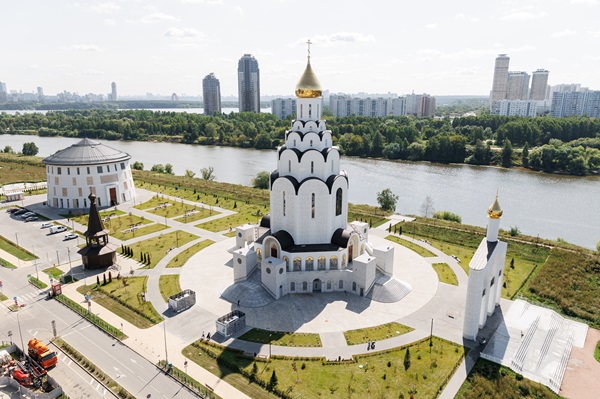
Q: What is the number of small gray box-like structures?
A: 2